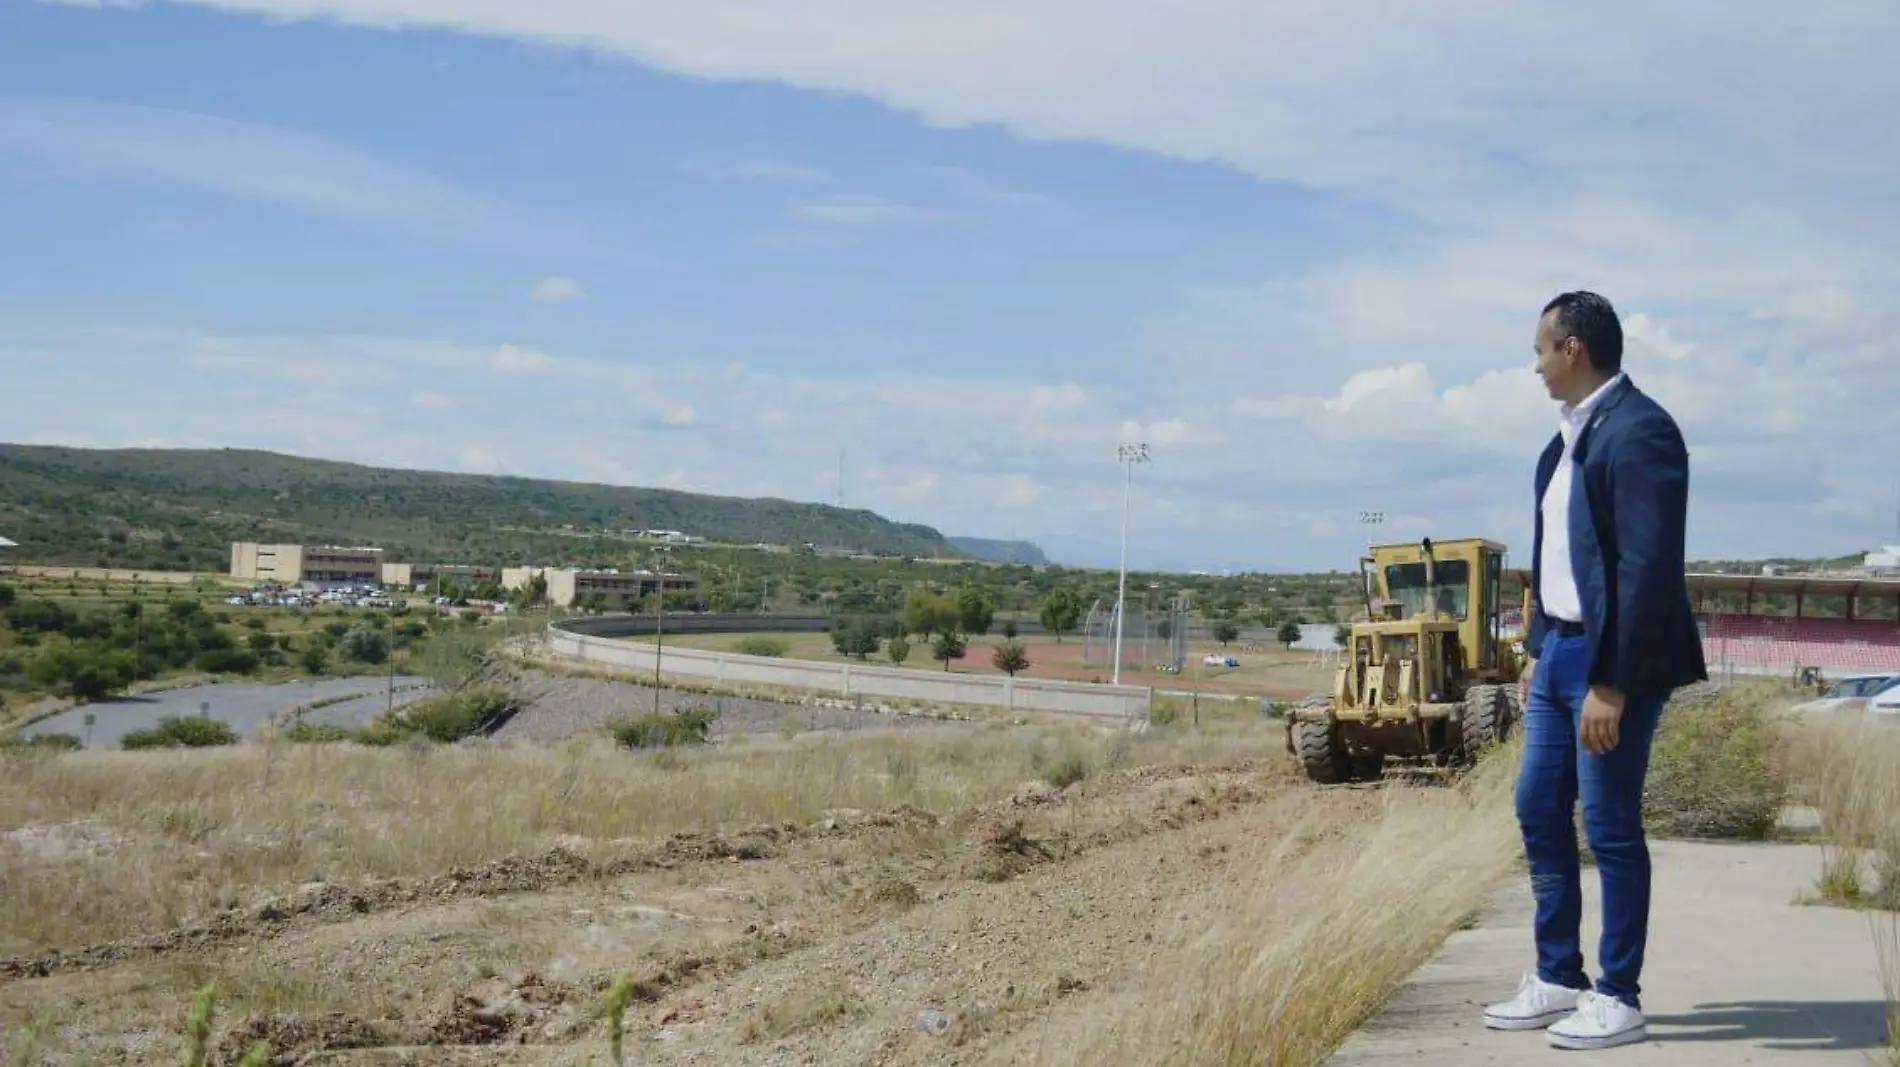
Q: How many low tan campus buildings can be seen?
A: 3